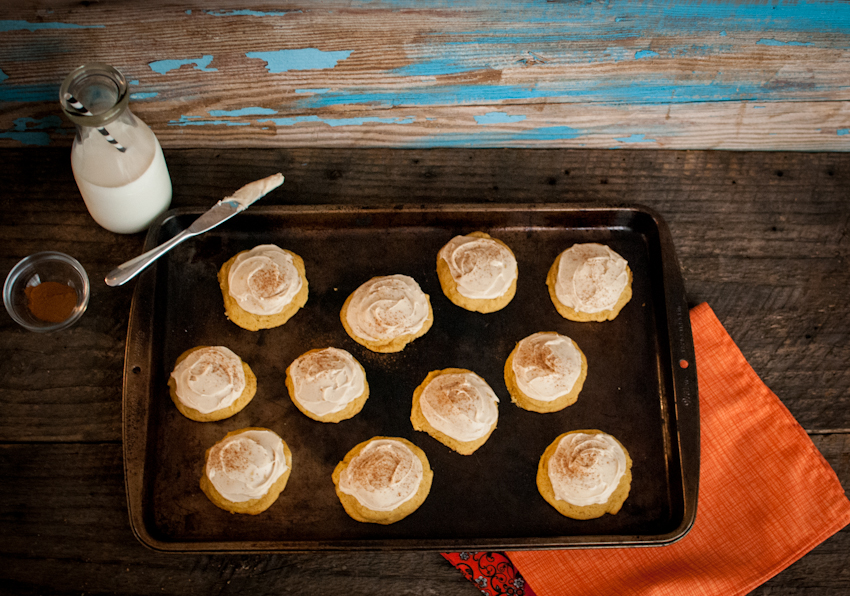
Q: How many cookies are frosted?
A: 11